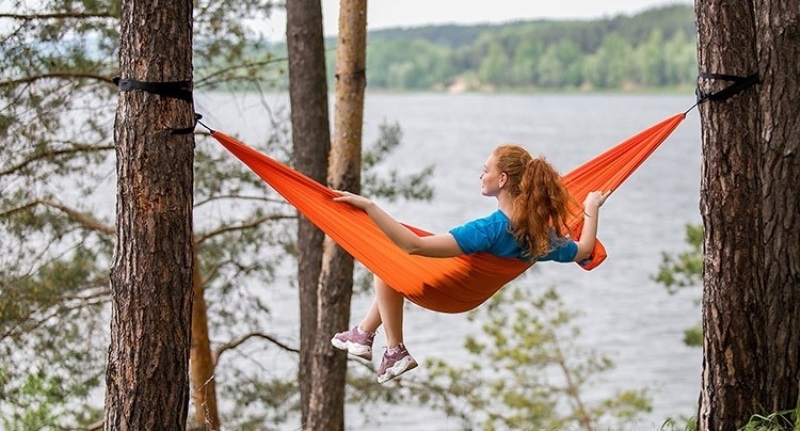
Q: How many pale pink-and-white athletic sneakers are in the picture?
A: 2